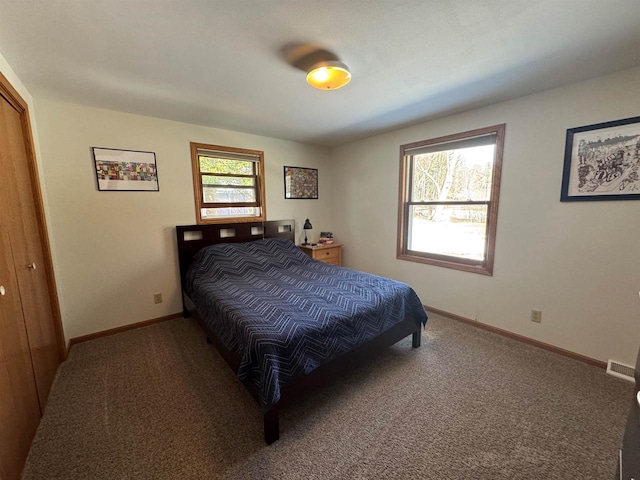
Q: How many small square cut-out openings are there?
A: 4